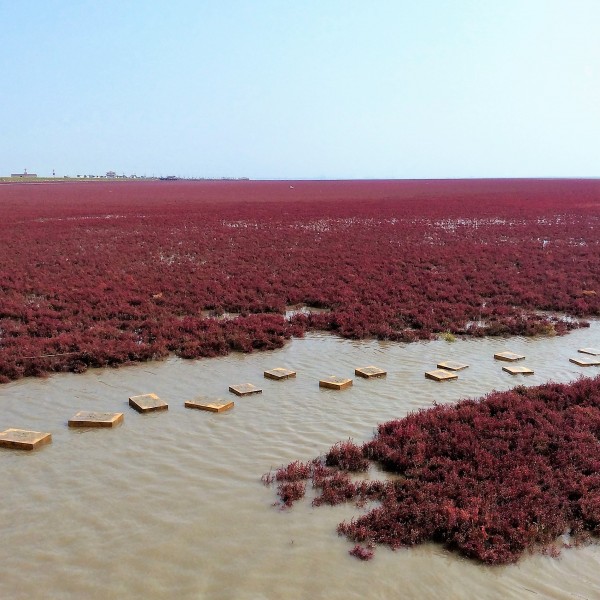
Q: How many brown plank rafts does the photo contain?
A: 14